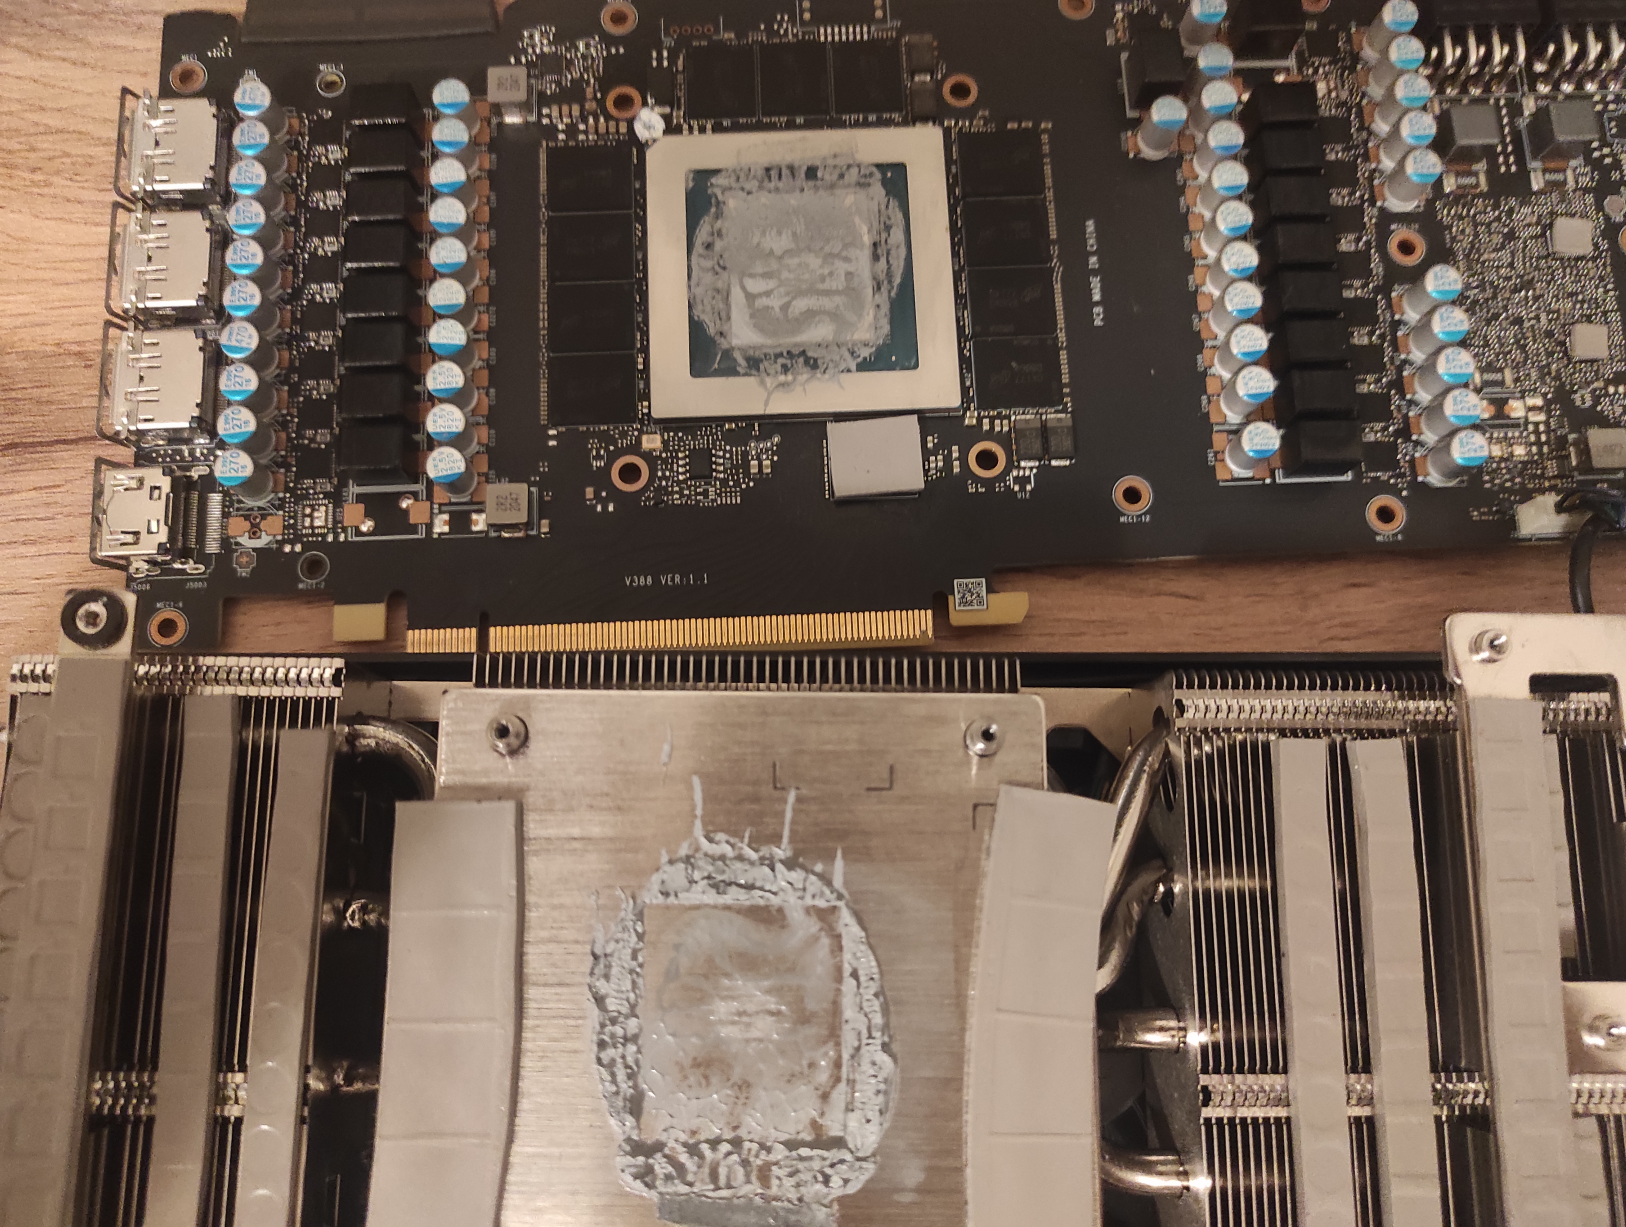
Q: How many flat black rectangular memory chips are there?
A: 11